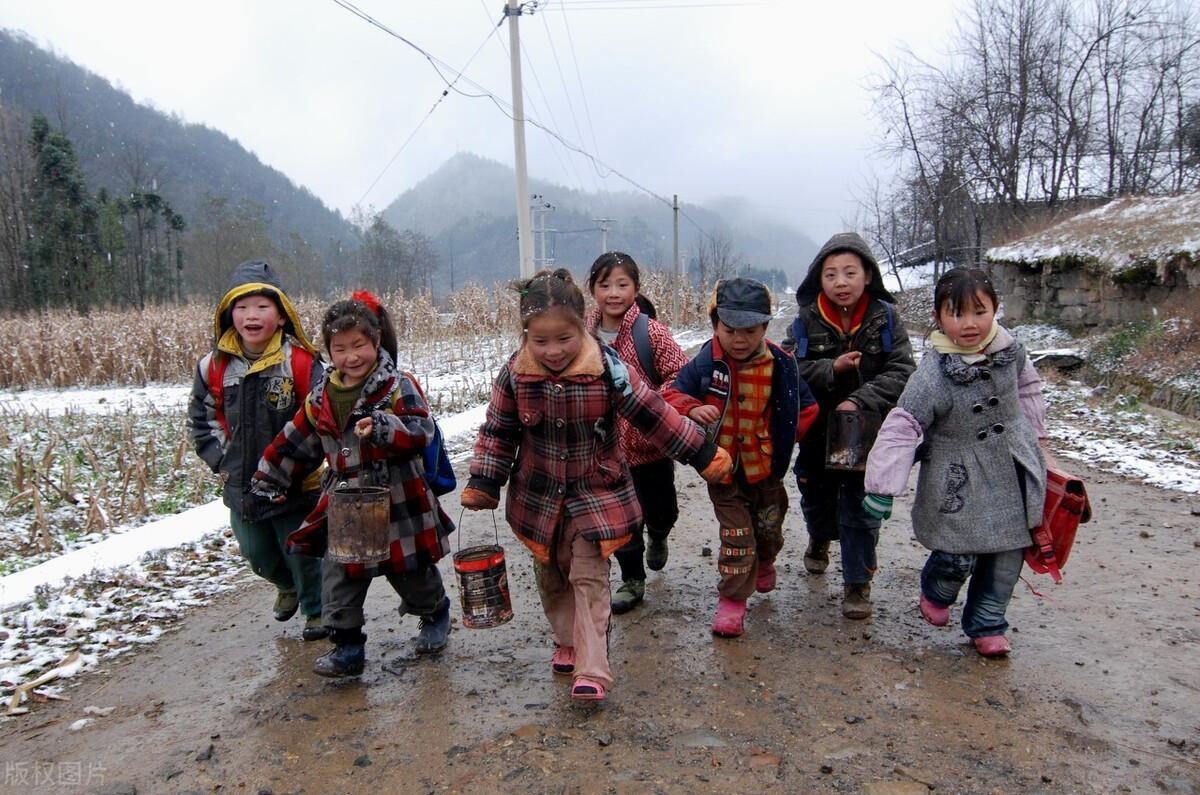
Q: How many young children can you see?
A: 7